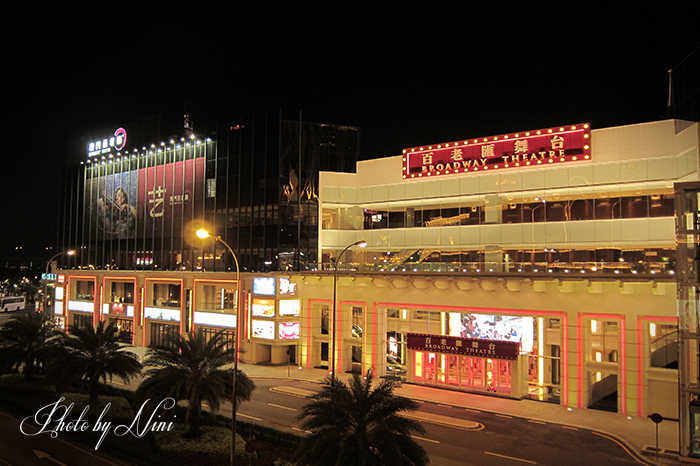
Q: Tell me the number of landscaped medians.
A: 1